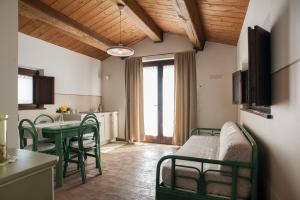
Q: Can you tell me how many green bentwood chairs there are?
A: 4